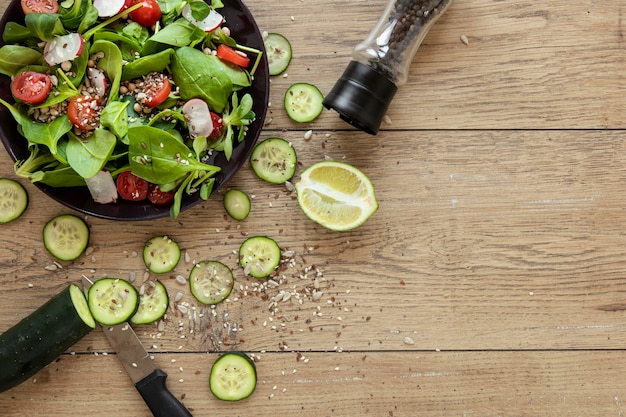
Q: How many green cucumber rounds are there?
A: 12